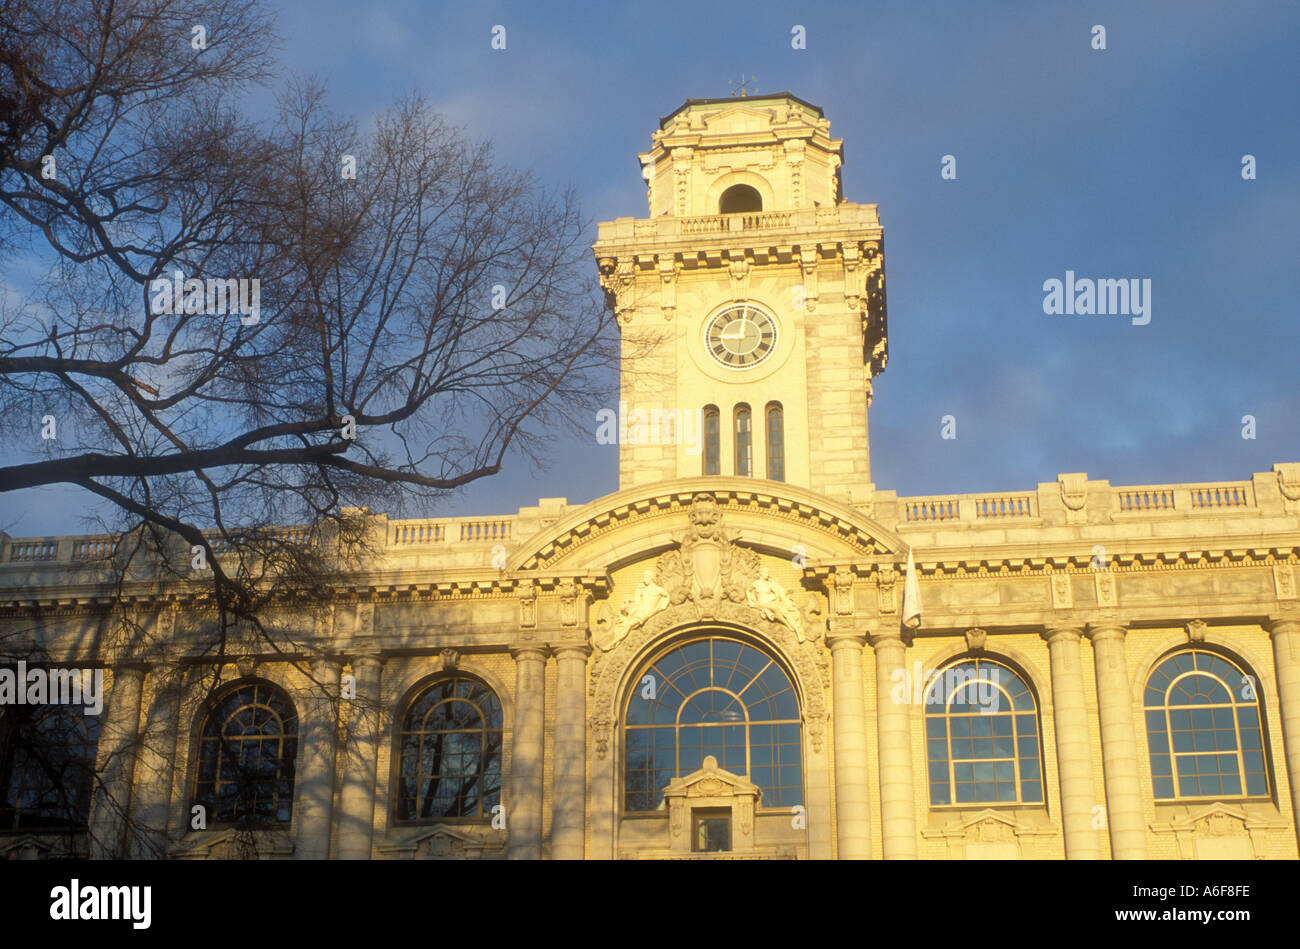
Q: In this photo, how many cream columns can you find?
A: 11